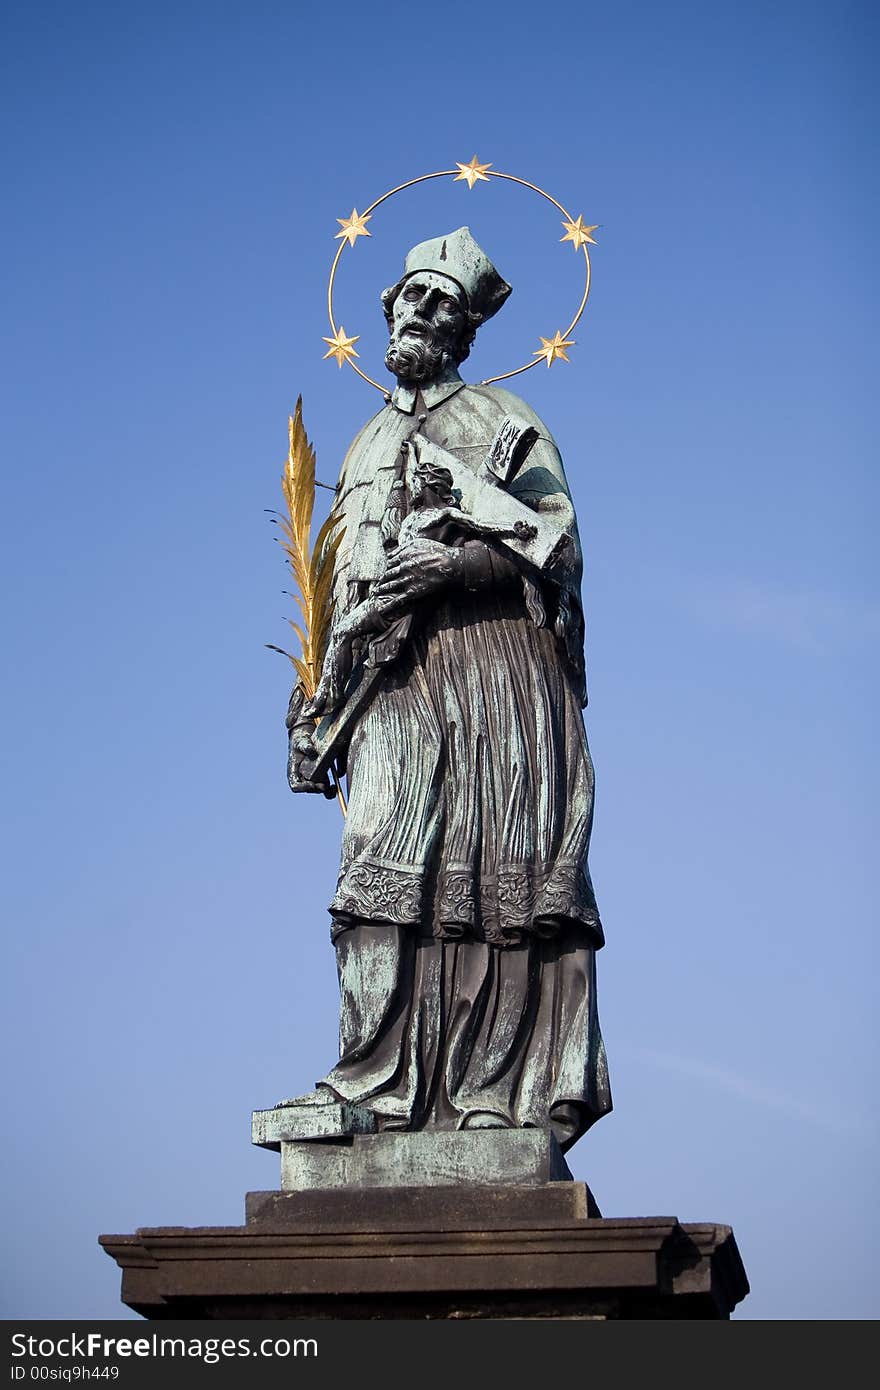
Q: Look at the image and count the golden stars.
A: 5